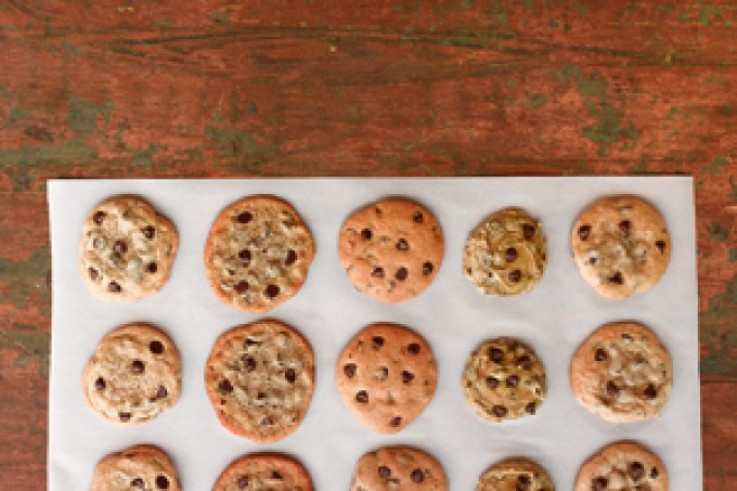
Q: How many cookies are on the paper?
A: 15